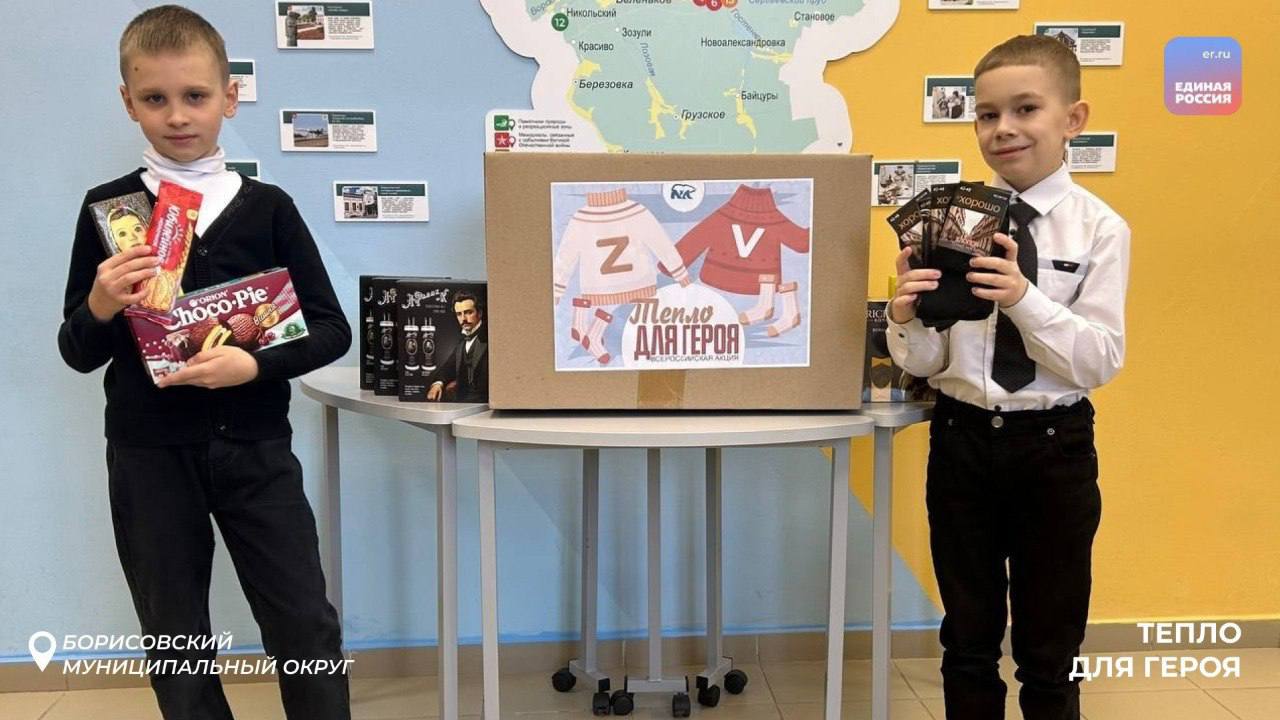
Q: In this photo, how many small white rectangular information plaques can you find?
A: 10